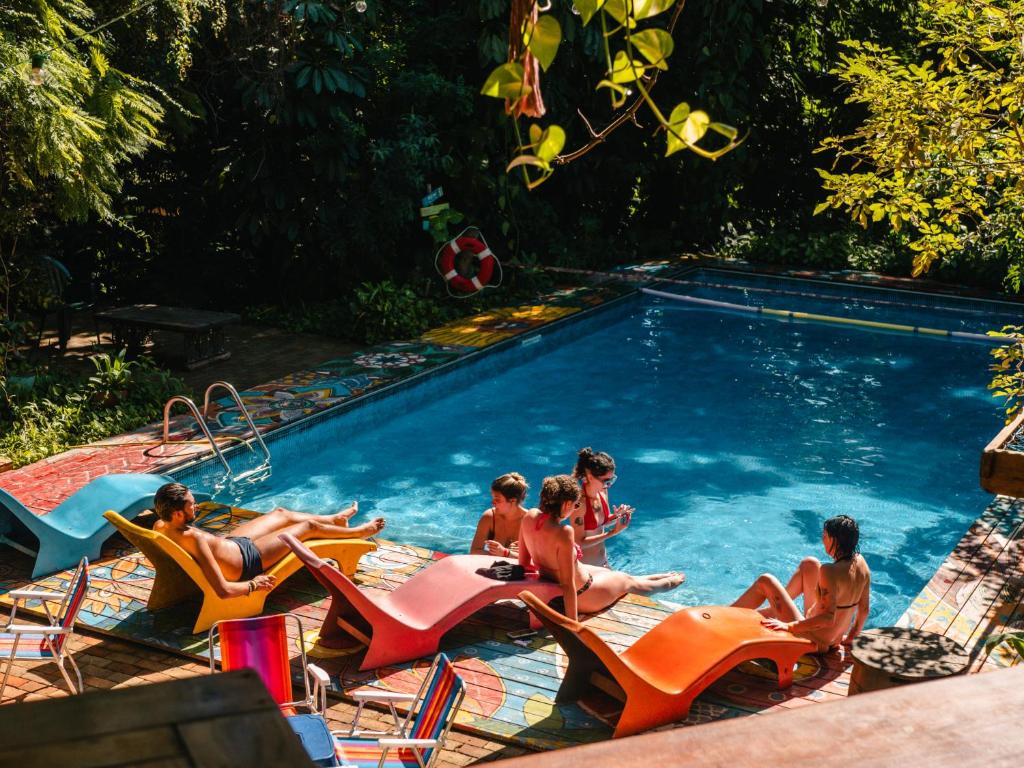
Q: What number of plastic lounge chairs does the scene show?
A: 4